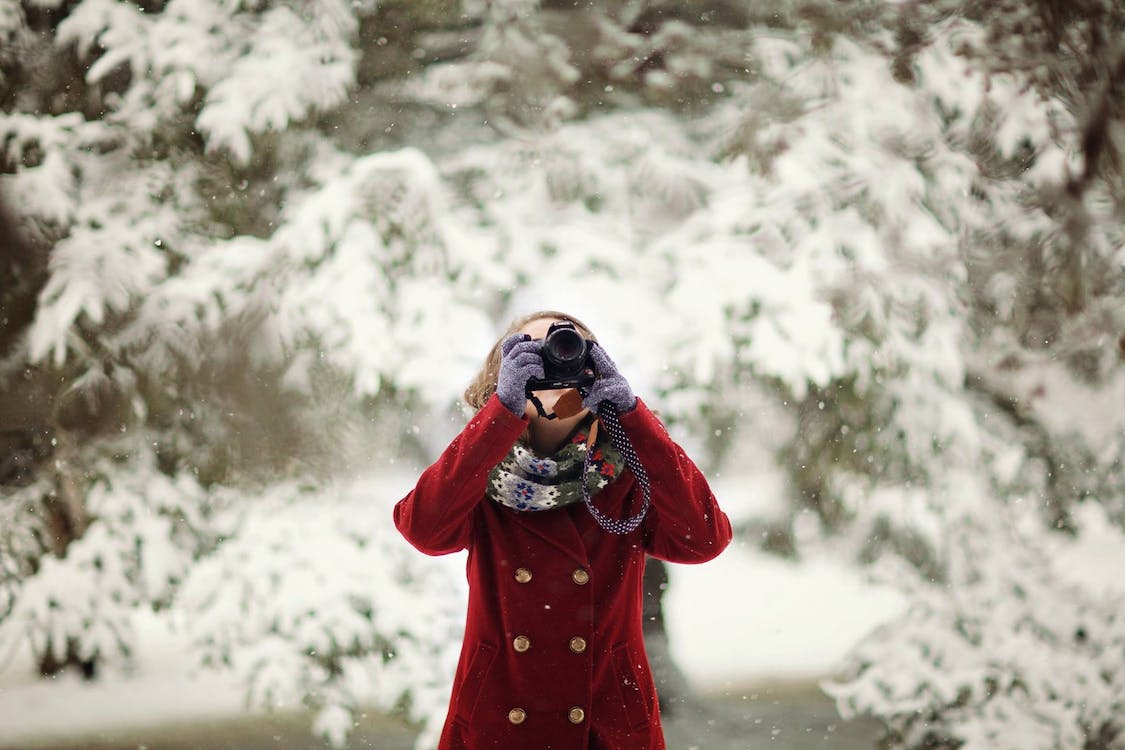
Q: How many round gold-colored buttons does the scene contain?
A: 6